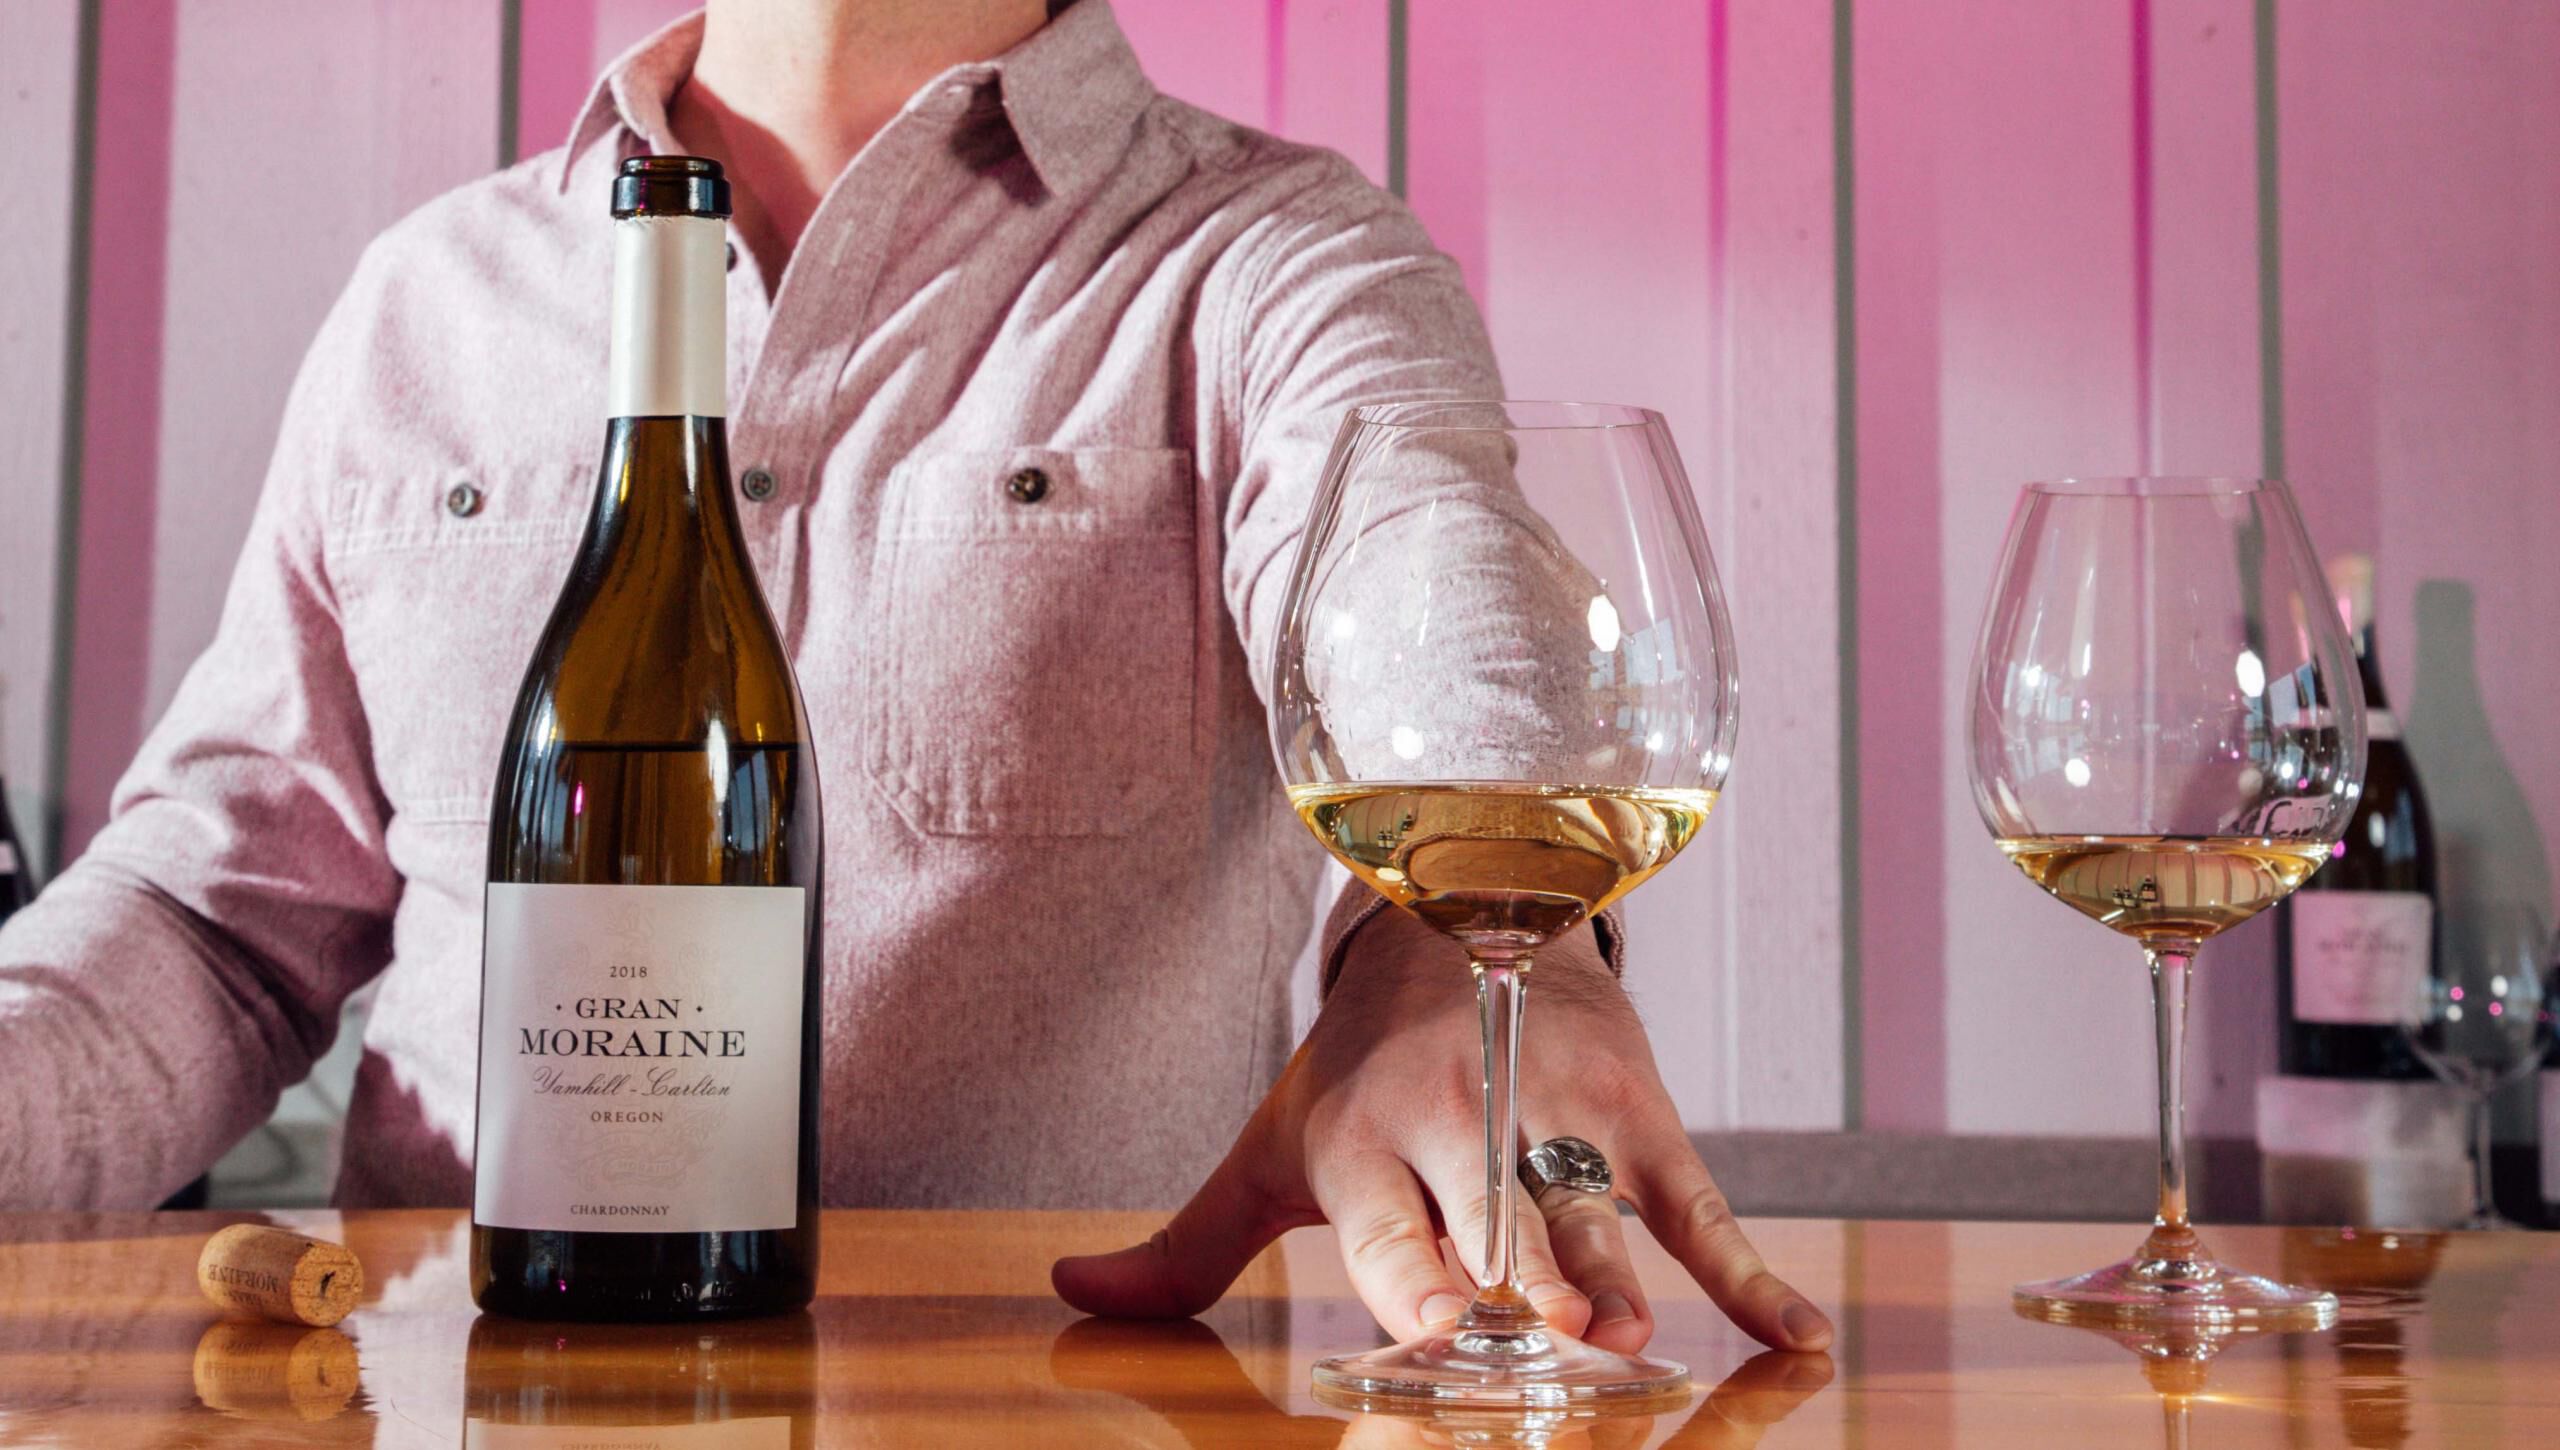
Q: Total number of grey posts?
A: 5